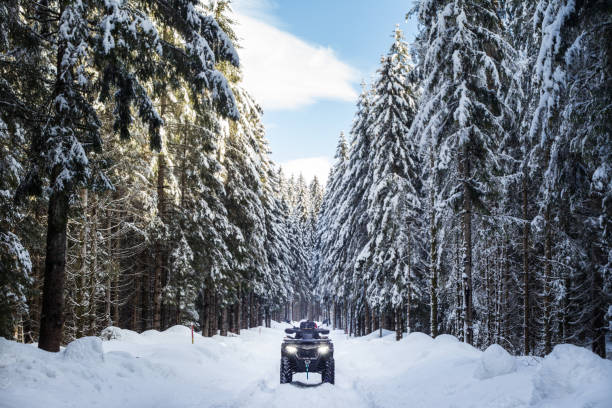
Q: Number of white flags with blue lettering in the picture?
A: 0